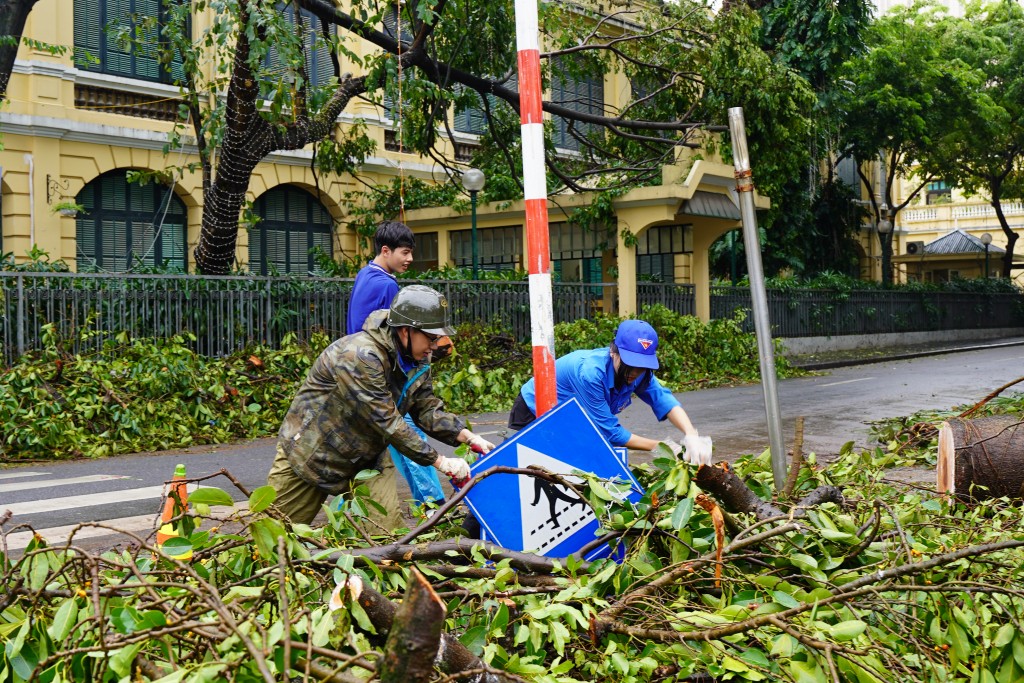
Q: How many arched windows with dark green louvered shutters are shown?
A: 2